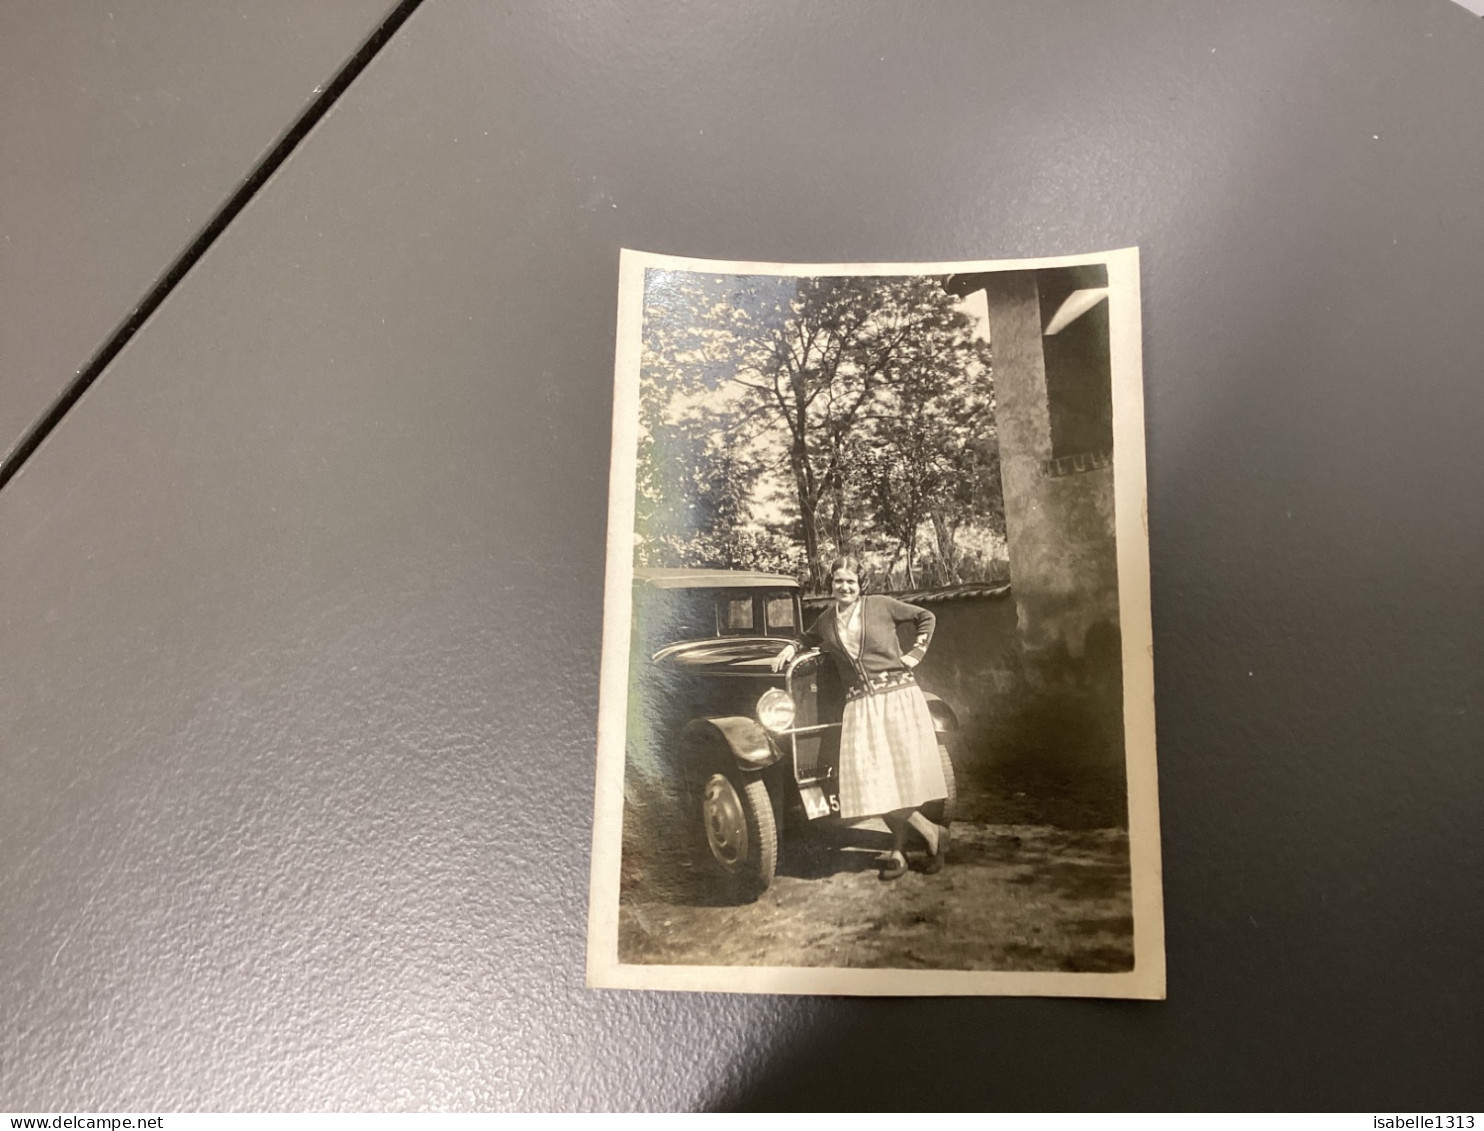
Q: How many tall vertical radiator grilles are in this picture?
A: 1